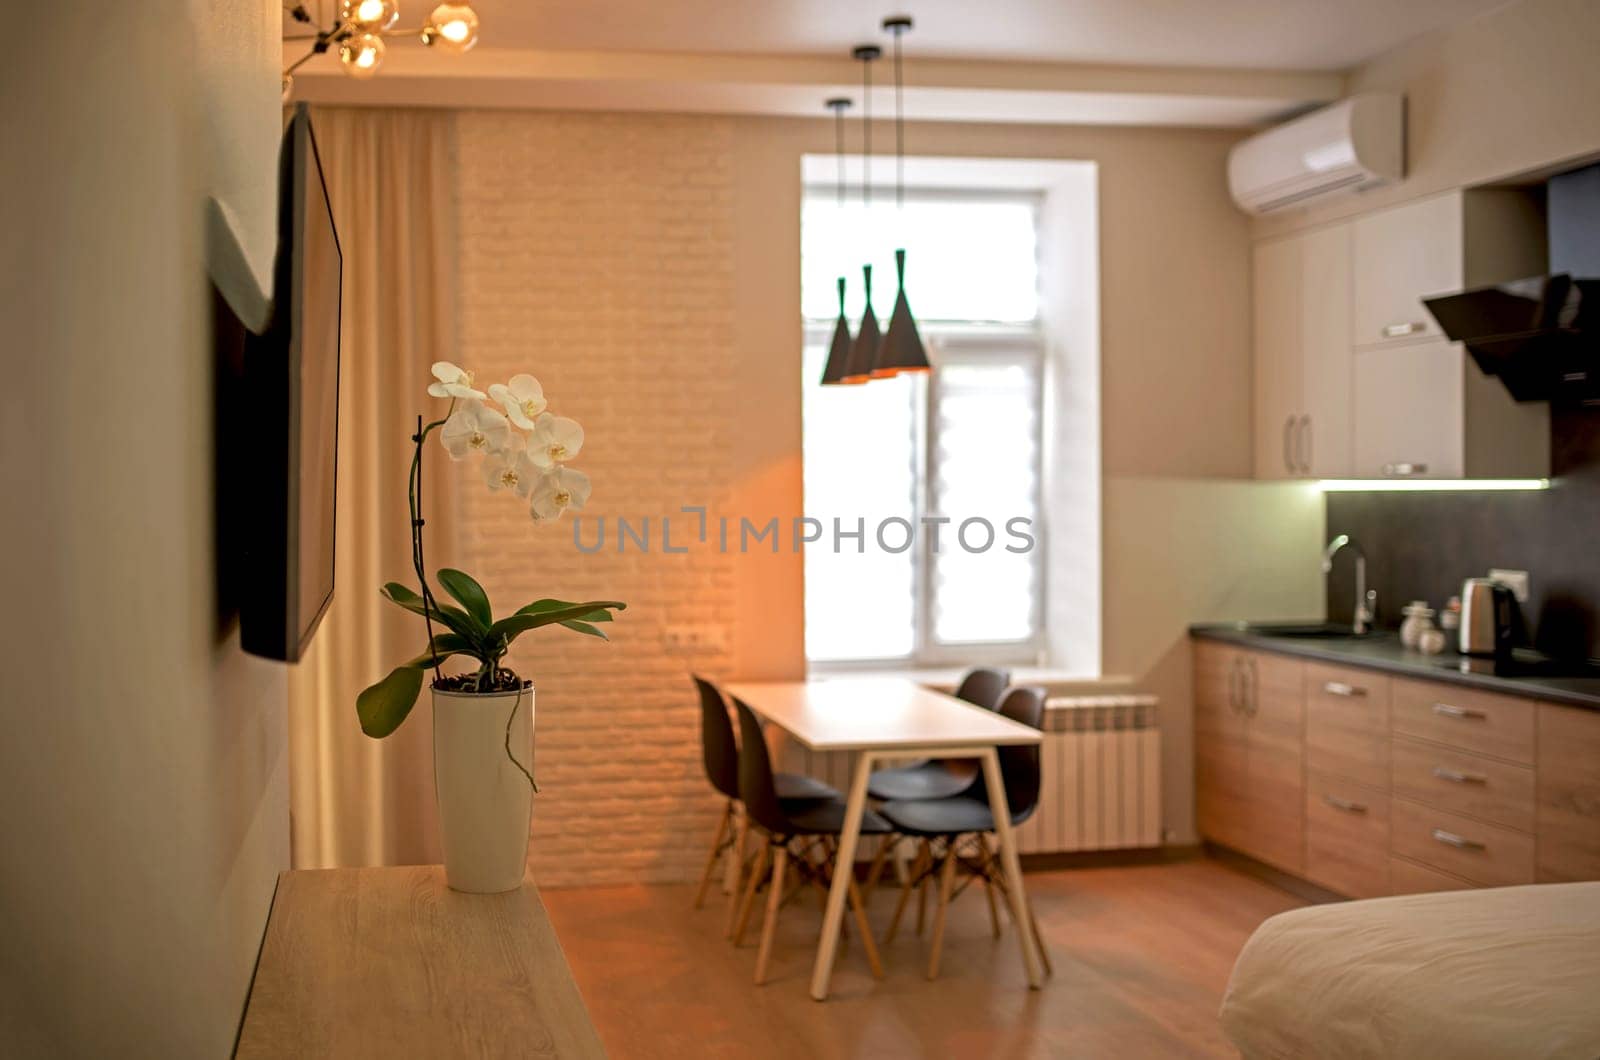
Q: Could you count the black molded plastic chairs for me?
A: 4